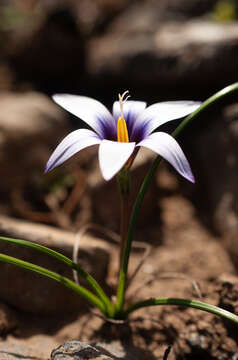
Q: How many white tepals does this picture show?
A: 6